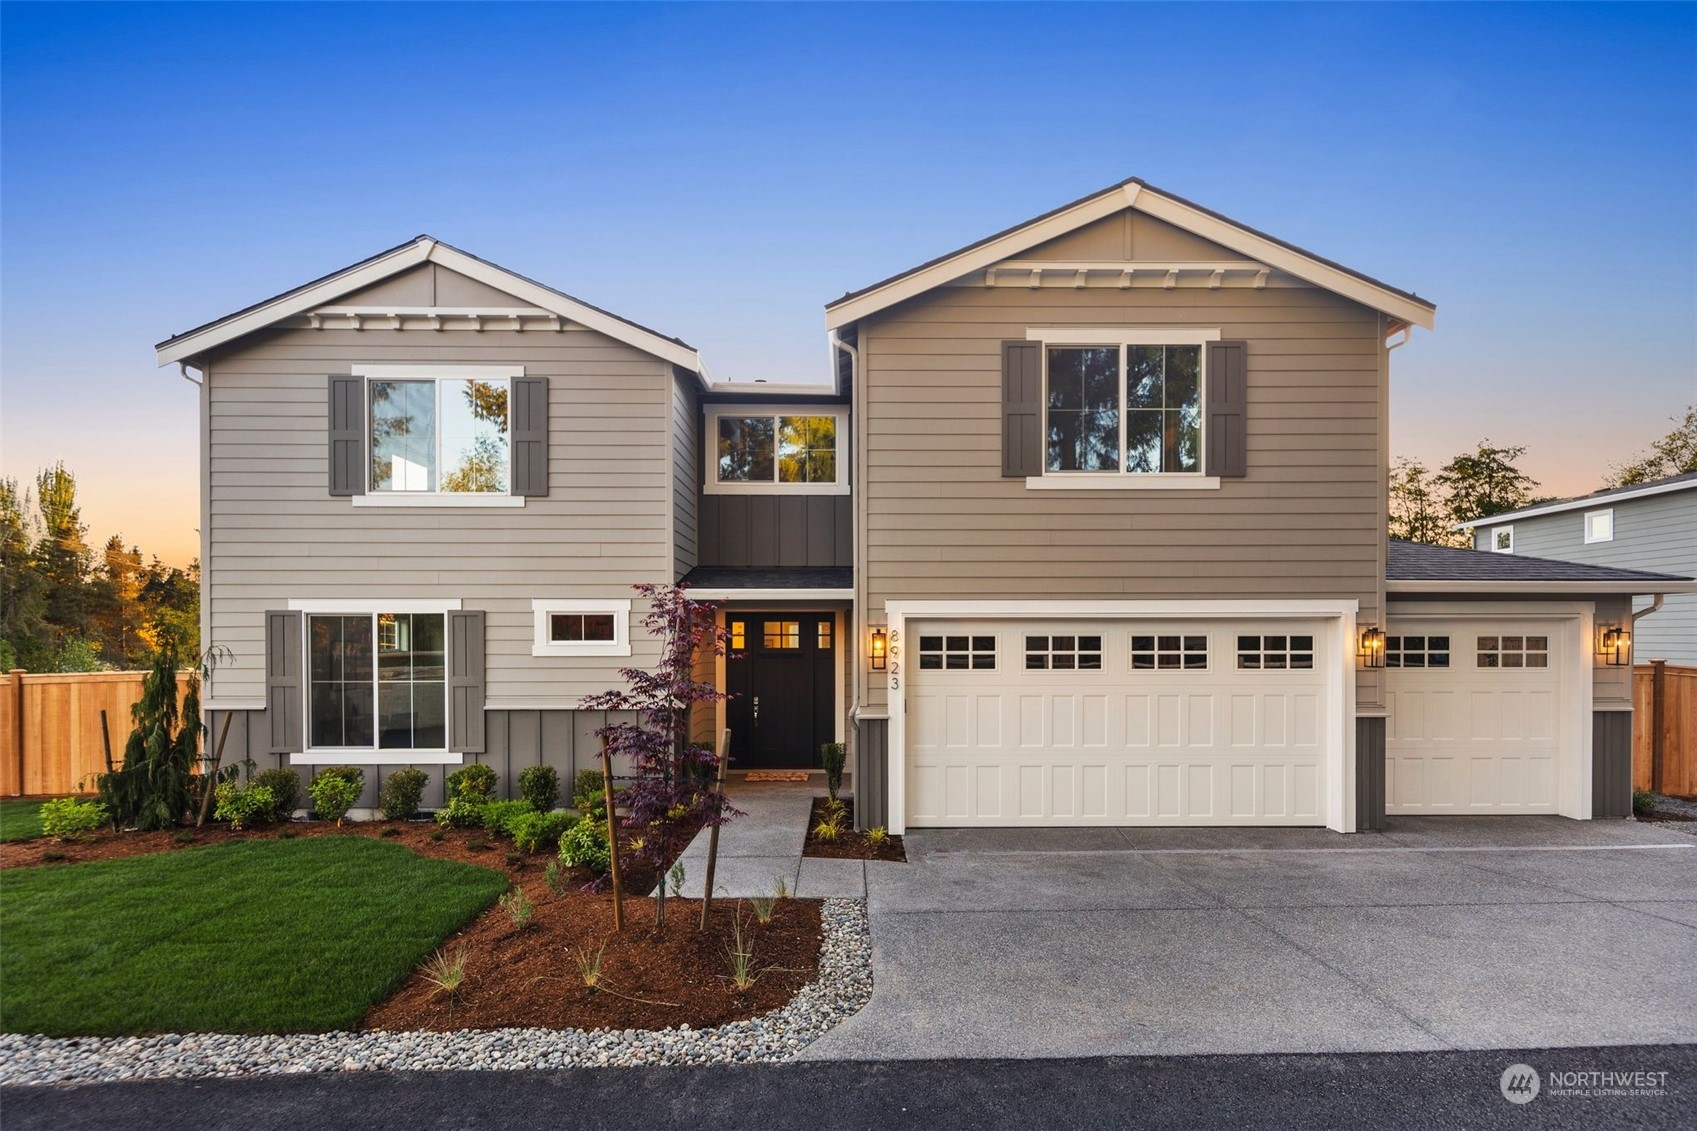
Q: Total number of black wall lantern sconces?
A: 3